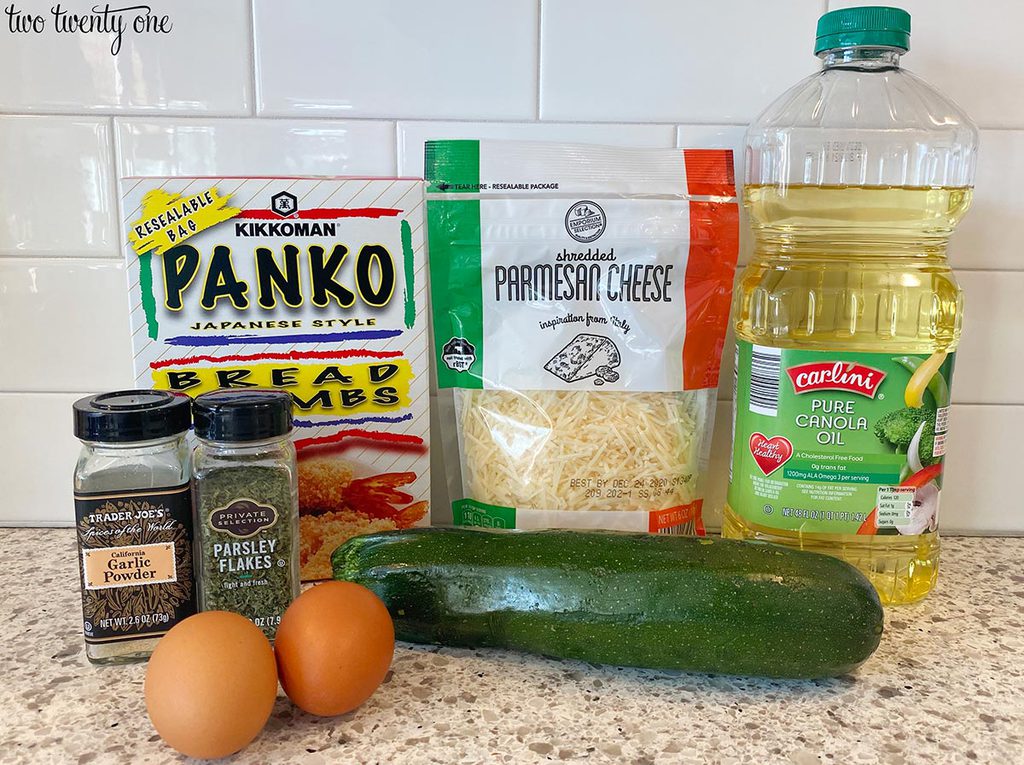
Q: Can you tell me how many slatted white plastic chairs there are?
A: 0